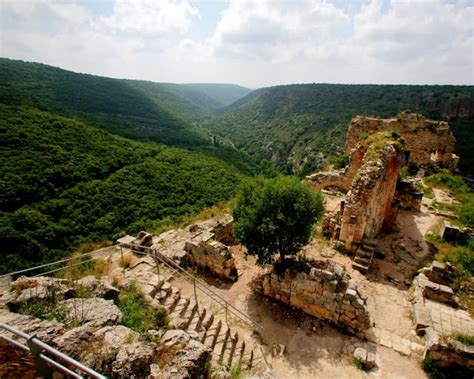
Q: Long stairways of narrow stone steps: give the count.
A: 1